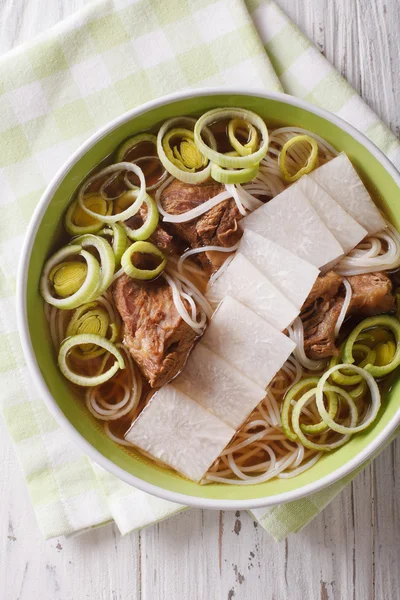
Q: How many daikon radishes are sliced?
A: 8